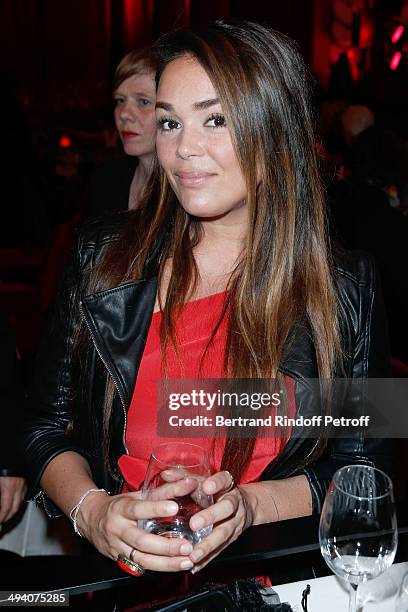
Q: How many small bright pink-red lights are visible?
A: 2